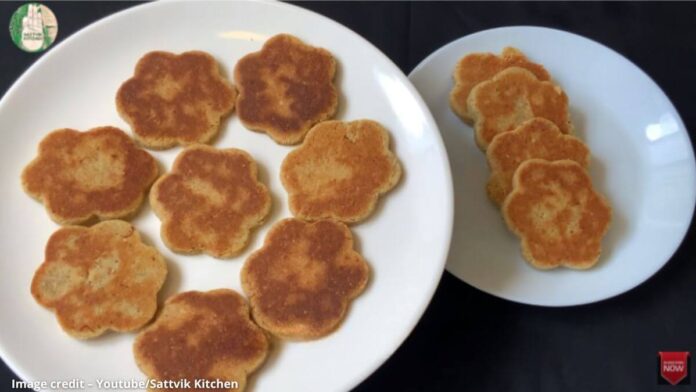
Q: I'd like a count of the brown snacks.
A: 12